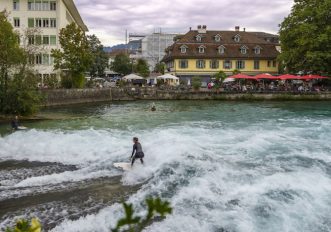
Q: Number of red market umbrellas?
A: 4